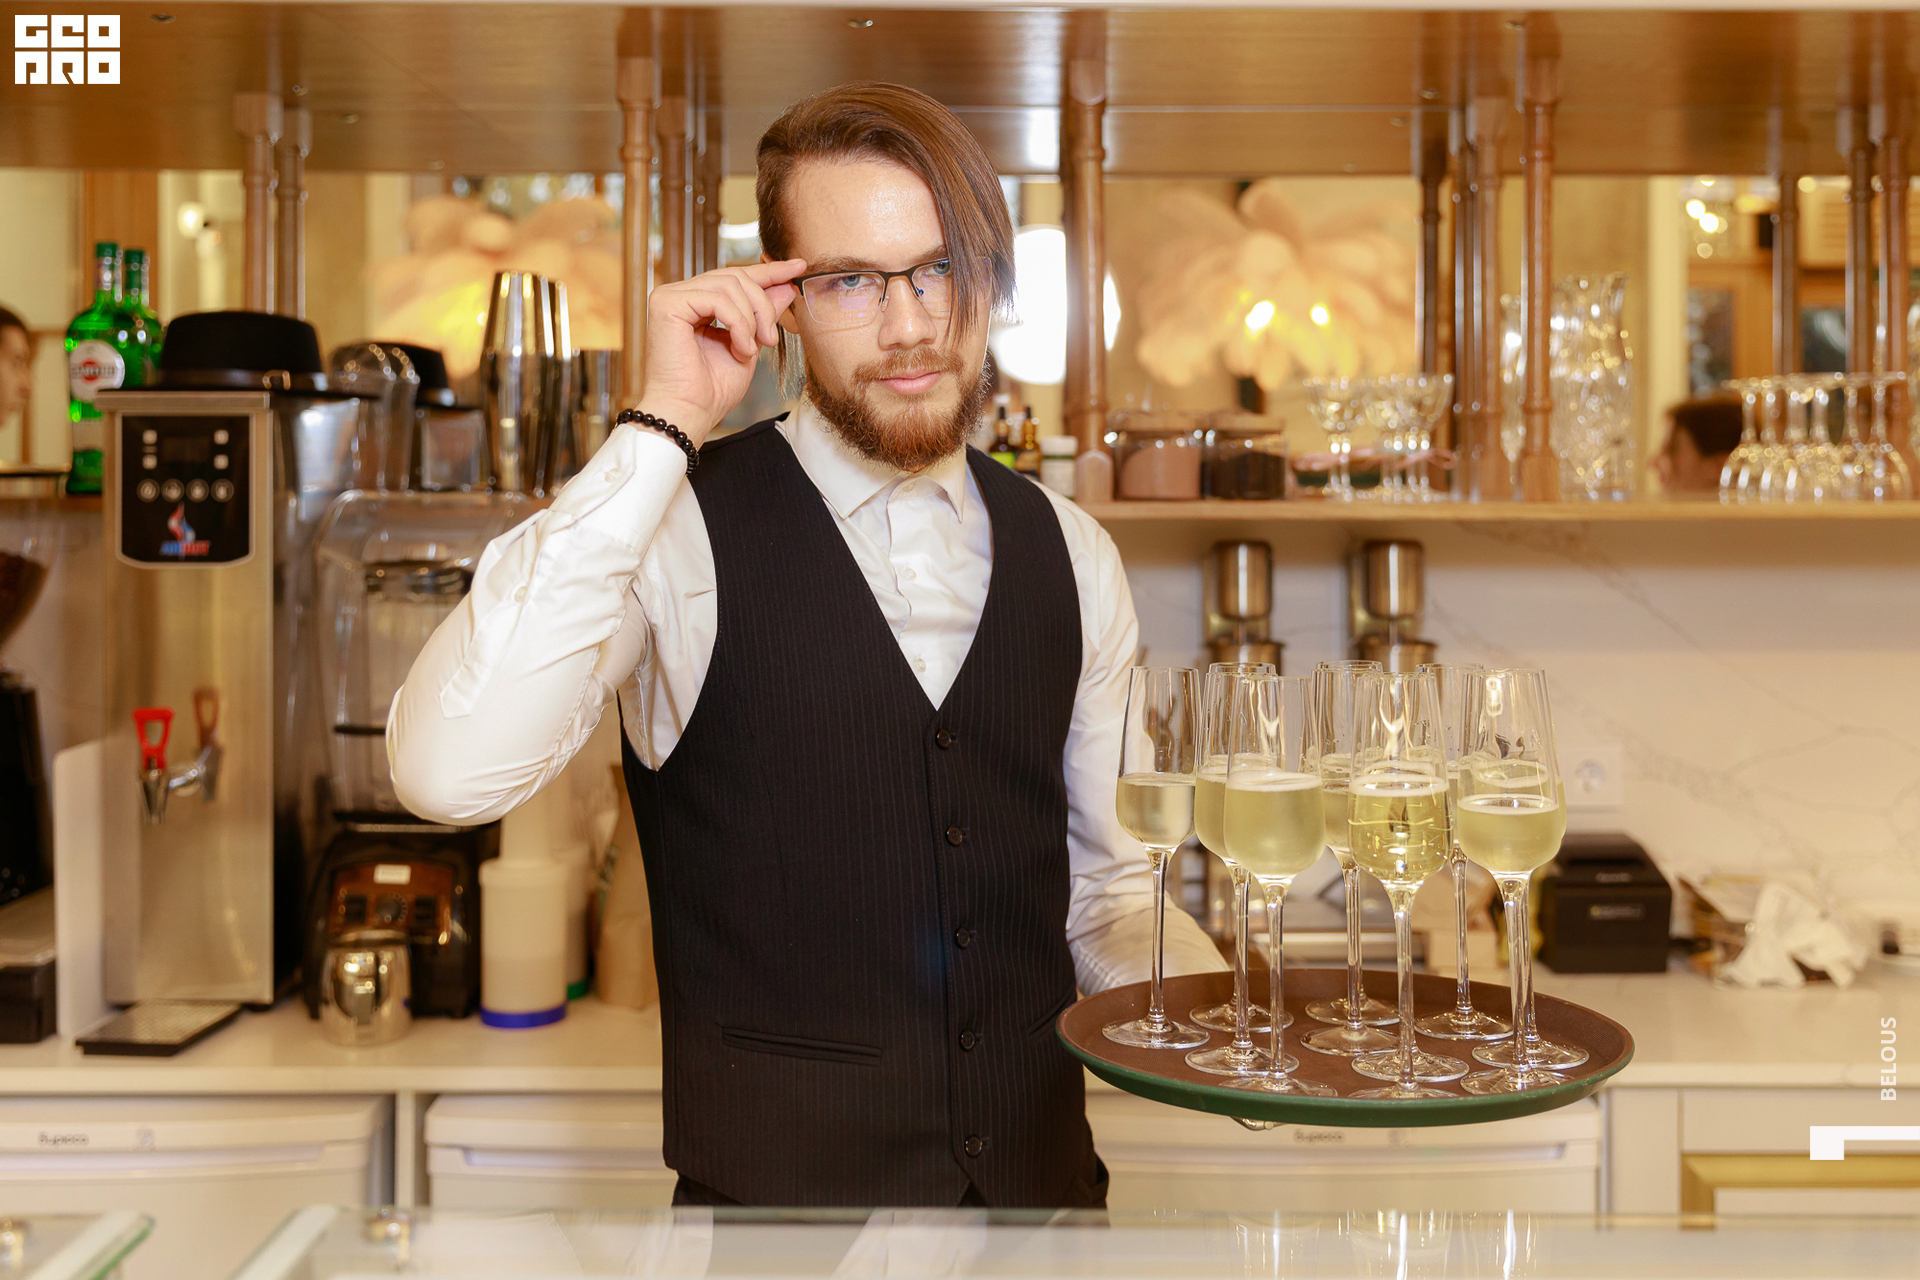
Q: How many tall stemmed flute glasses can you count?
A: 11